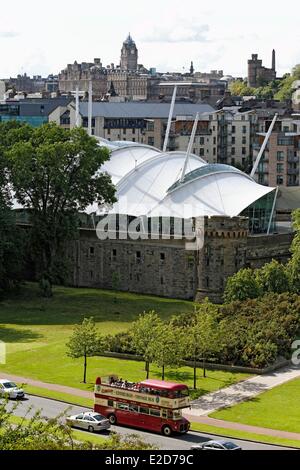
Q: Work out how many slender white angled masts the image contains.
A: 5